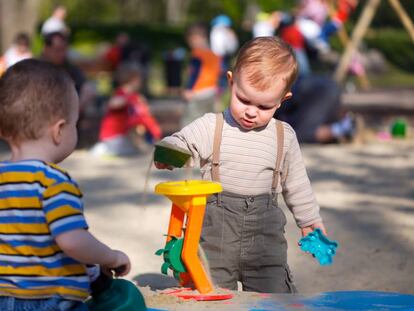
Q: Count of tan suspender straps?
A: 2